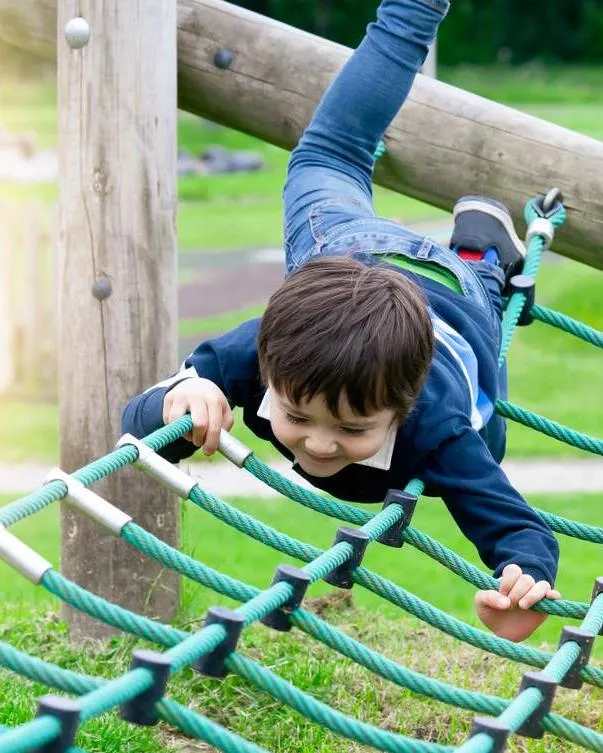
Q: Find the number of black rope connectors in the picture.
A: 11